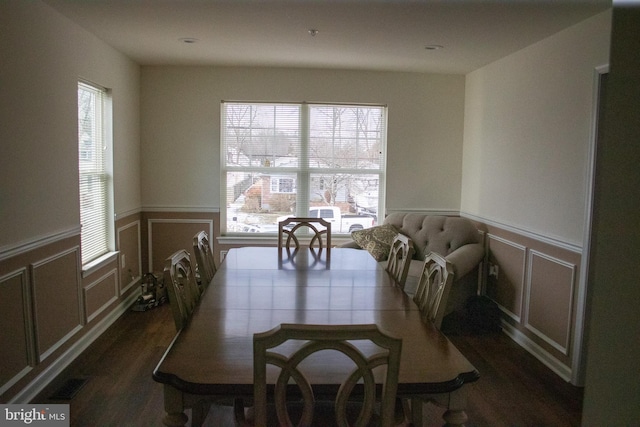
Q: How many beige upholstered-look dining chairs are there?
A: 6